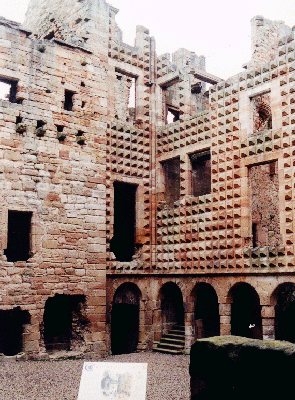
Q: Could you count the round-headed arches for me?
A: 5